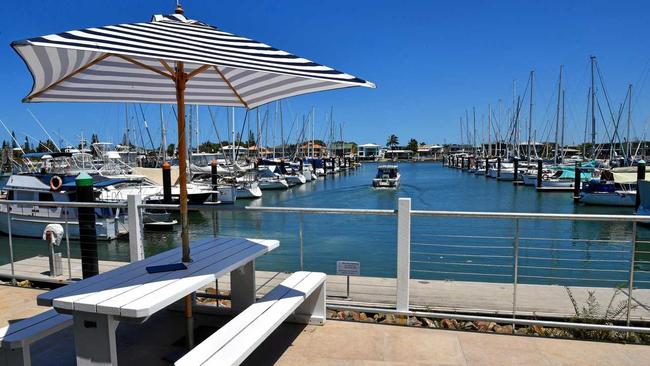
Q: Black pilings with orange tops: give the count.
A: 2